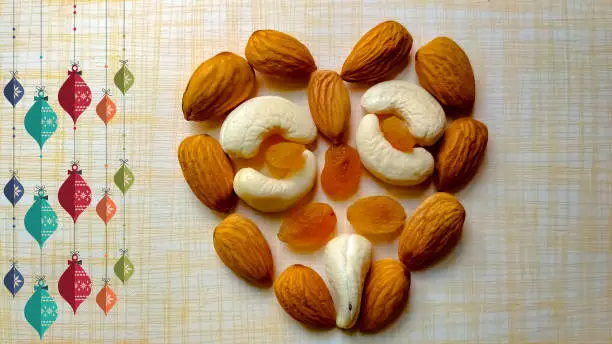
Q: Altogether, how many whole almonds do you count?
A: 11